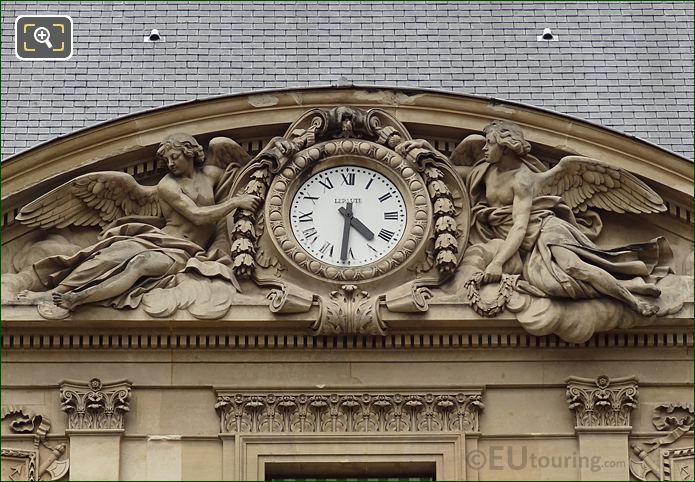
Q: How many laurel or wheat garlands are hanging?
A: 2